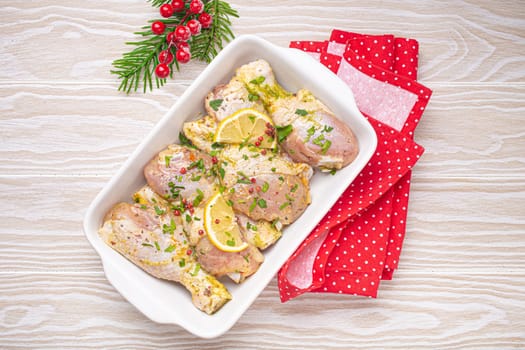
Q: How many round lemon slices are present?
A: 2